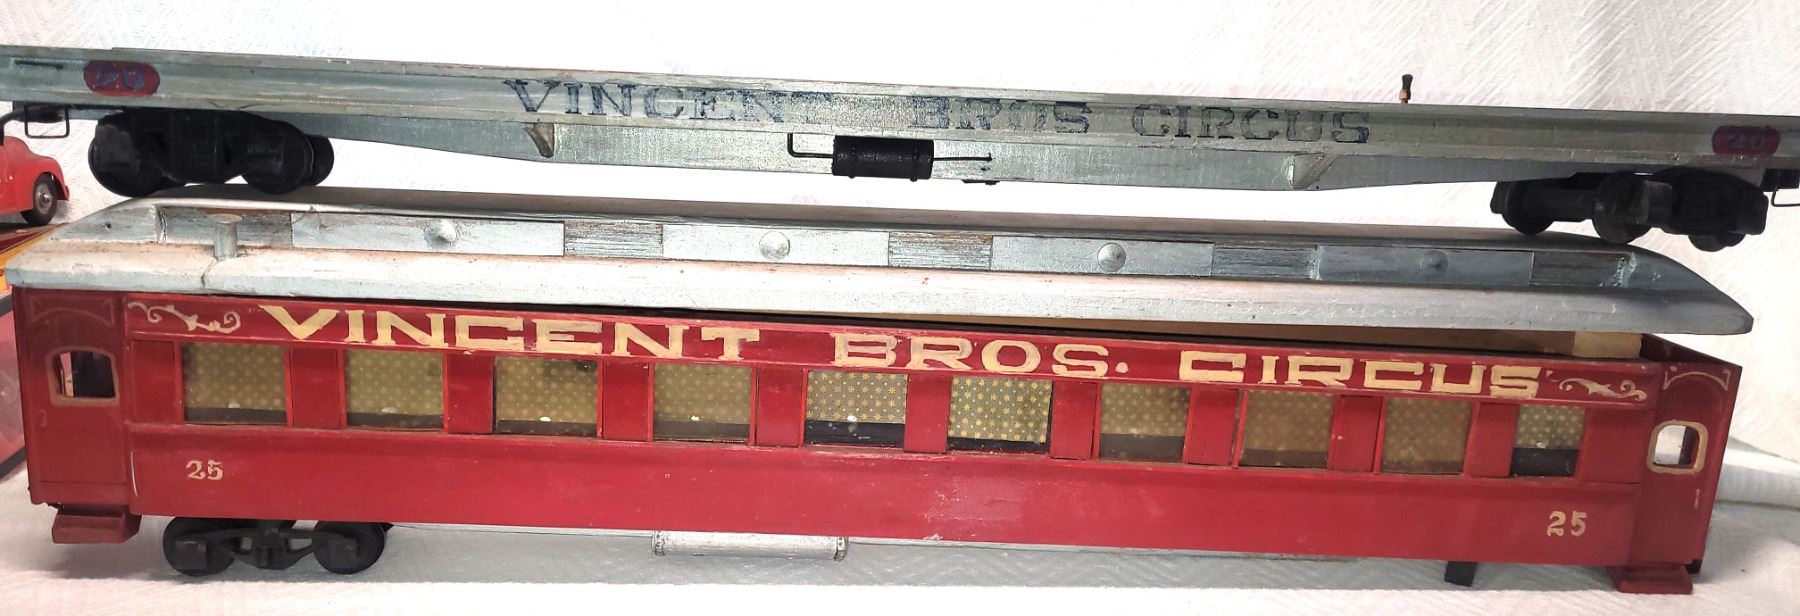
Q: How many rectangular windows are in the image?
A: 10